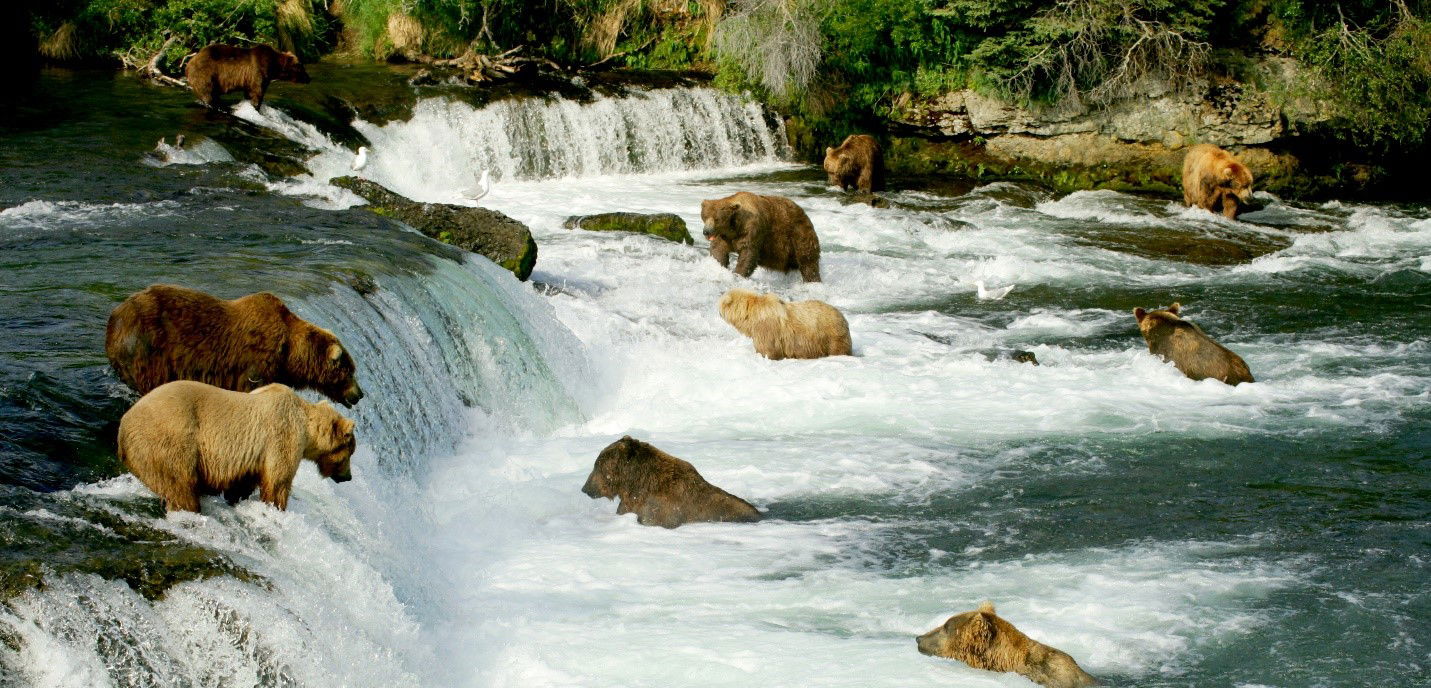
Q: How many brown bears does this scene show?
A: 10